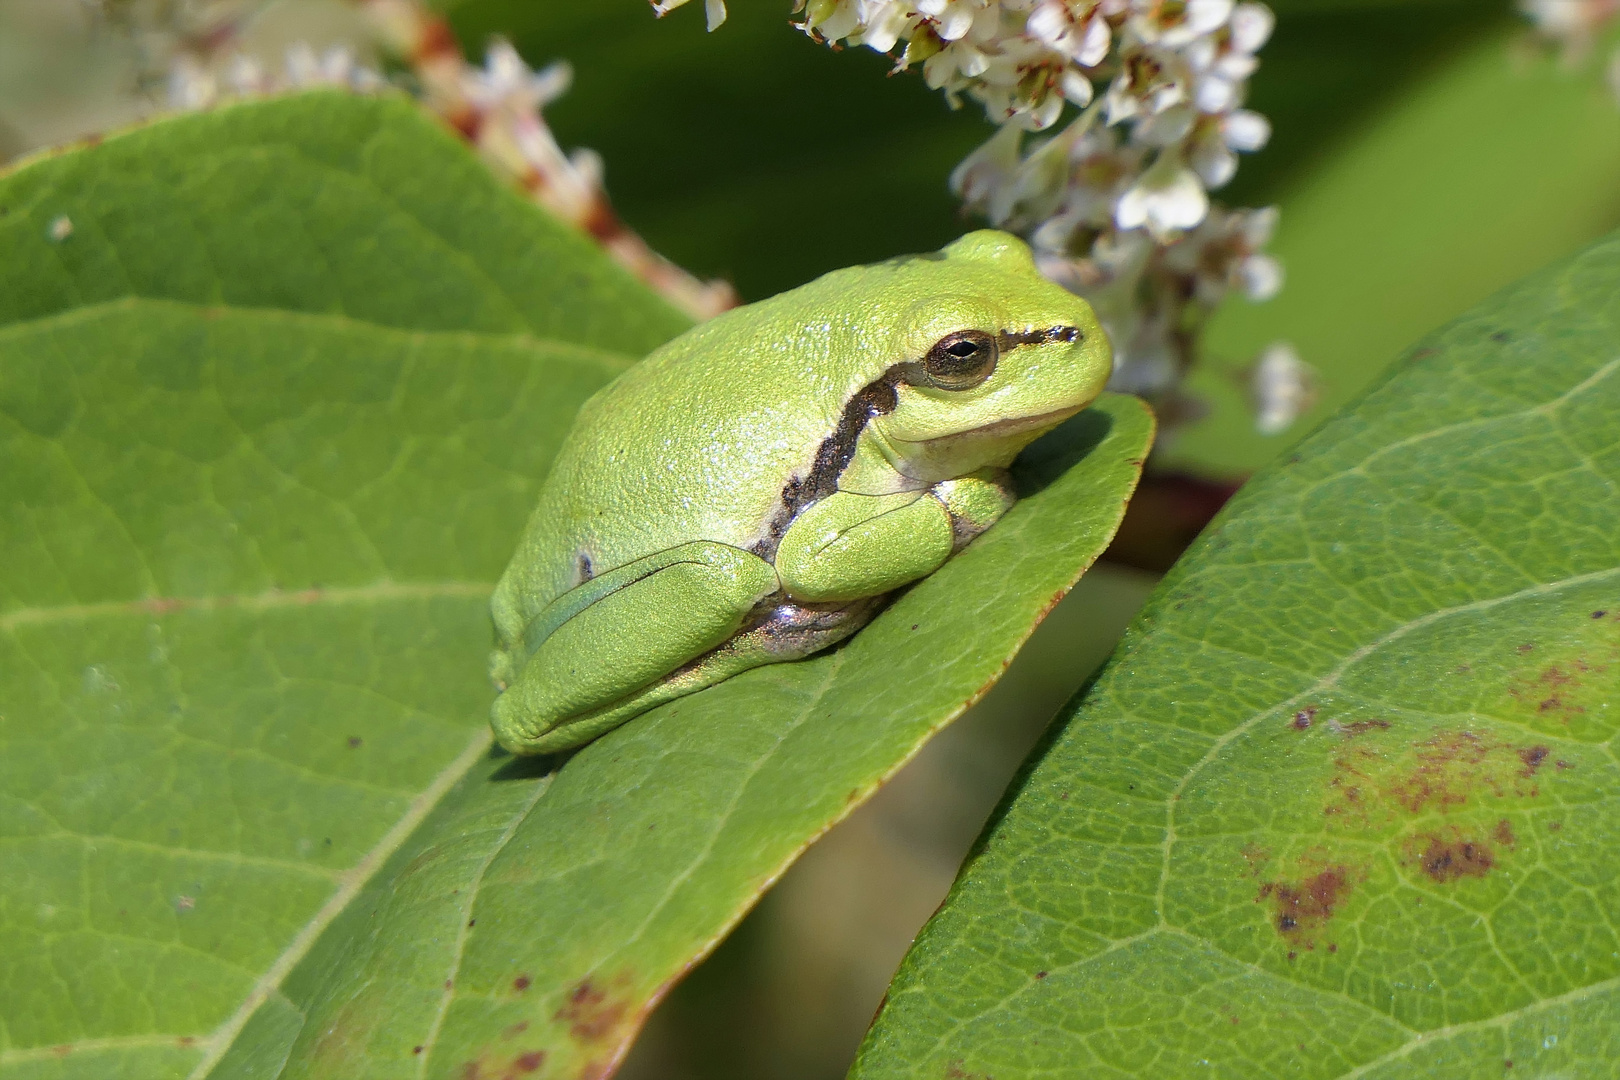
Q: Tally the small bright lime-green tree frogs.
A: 1